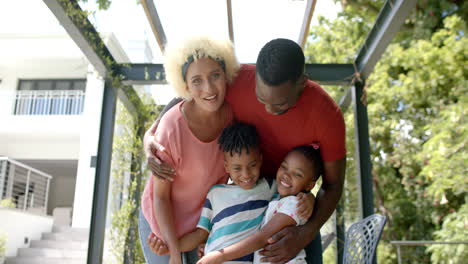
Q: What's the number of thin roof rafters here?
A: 3